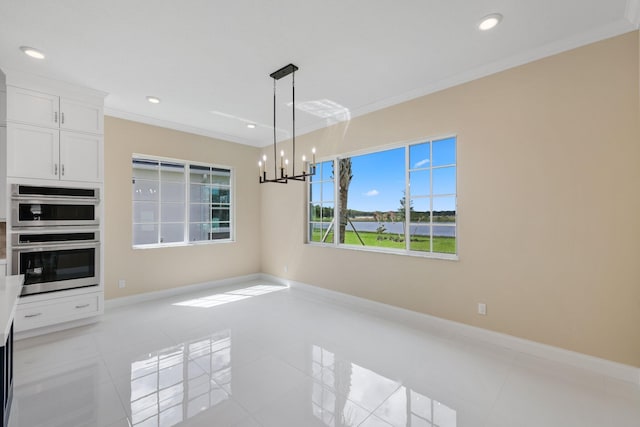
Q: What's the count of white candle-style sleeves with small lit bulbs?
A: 6